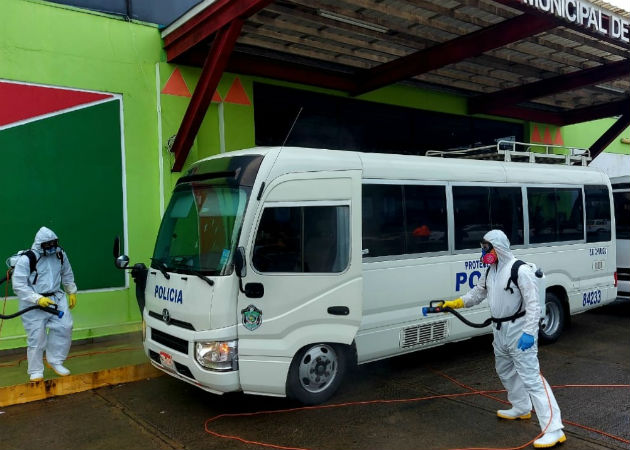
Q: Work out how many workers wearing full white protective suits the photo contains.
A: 2